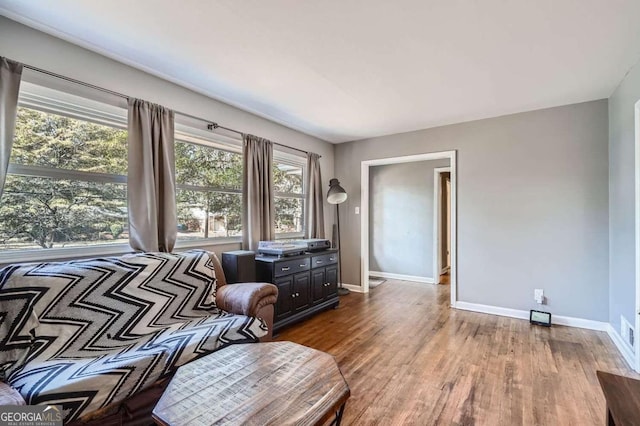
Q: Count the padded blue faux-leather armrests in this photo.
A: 0